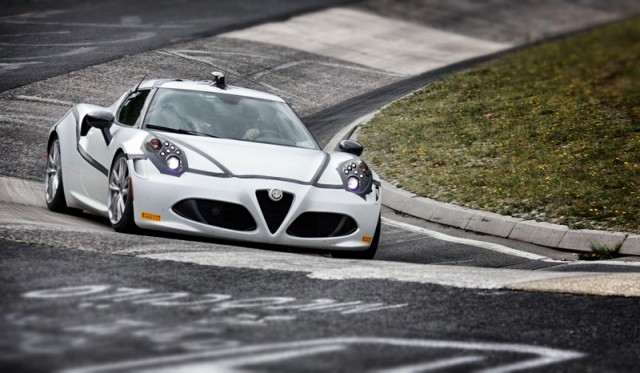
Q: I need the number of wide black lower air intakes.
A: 2